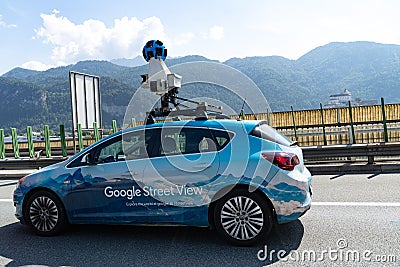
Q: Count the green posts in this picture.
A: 15